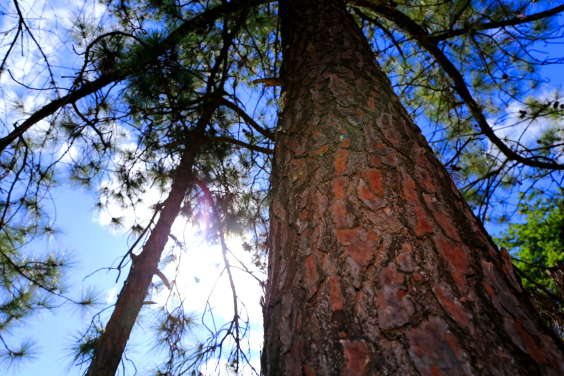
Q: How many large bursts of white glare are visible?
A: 1